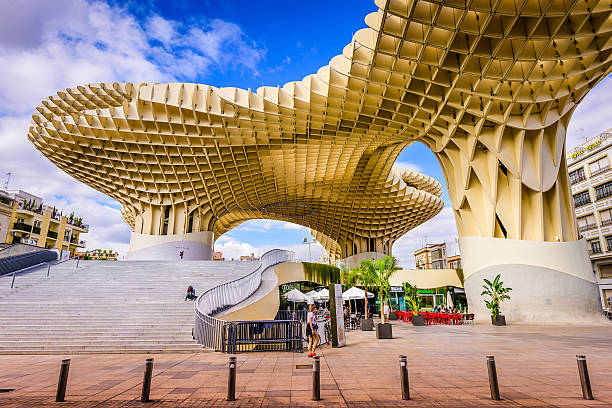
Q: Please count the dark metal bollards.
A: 7